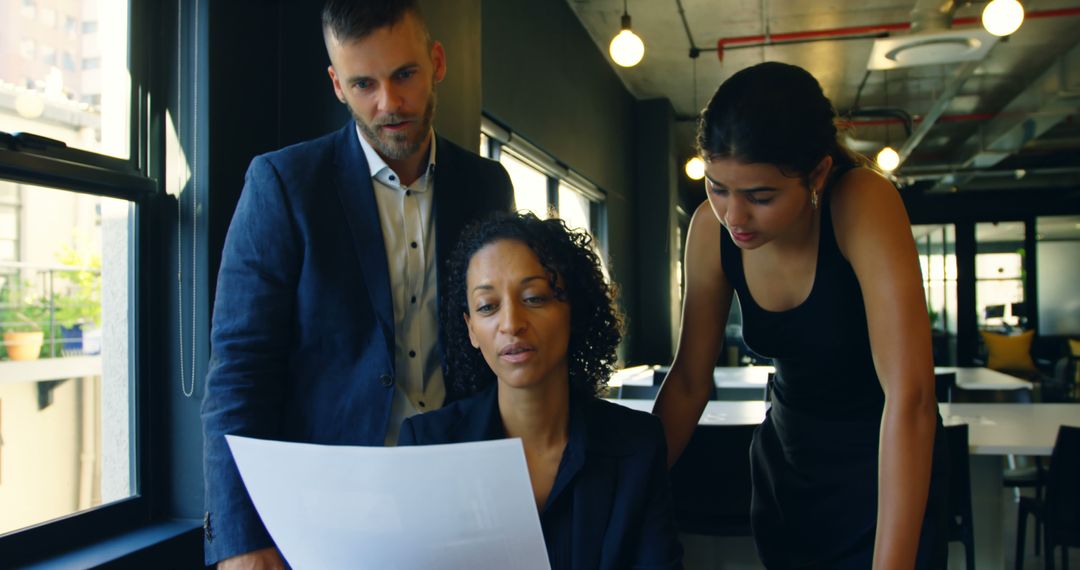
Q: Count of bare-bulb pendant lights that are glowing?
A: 4